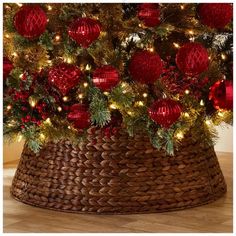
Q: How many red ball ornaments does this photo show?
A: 12